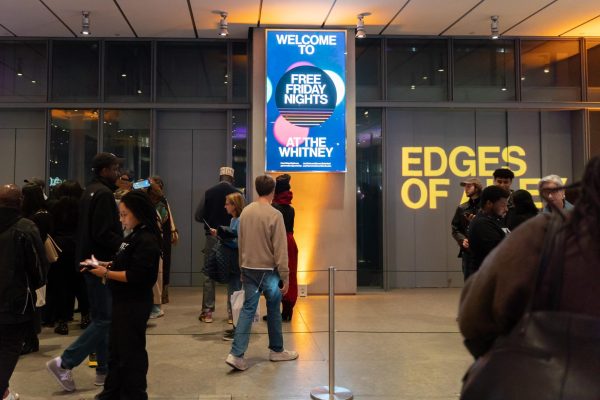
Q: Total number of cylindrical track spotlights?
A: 4